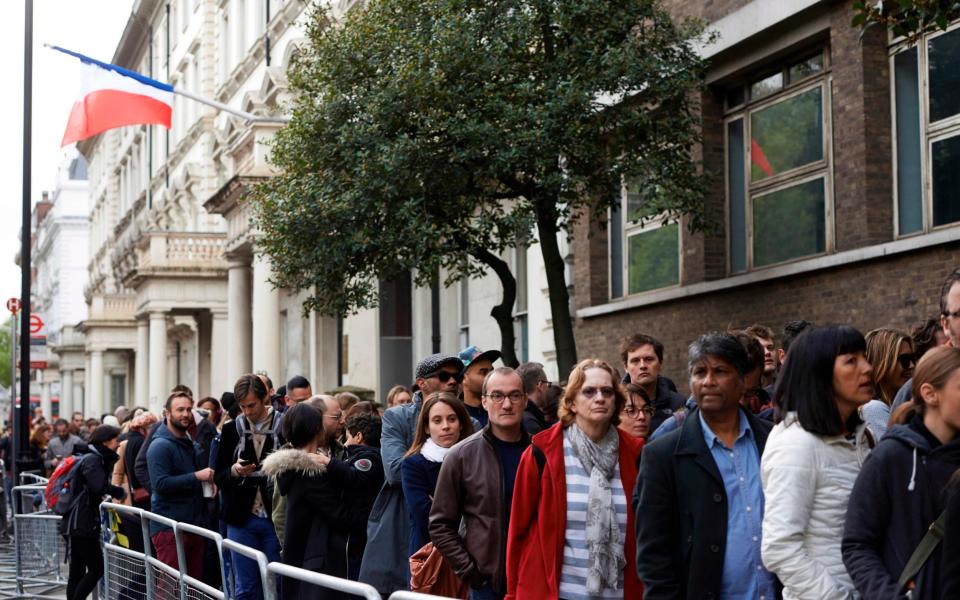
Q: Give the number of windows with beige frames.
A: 3